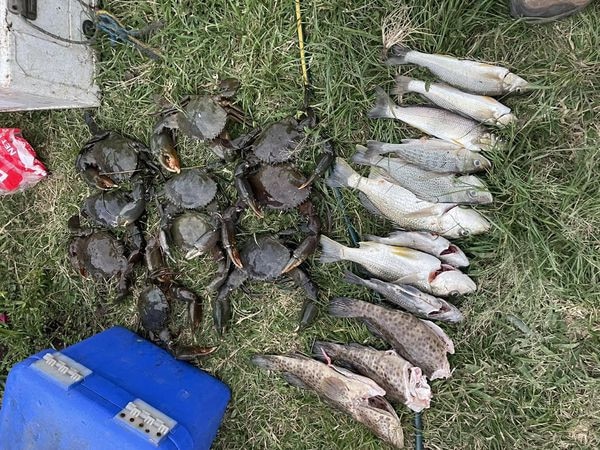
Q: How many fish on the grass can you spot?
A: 12